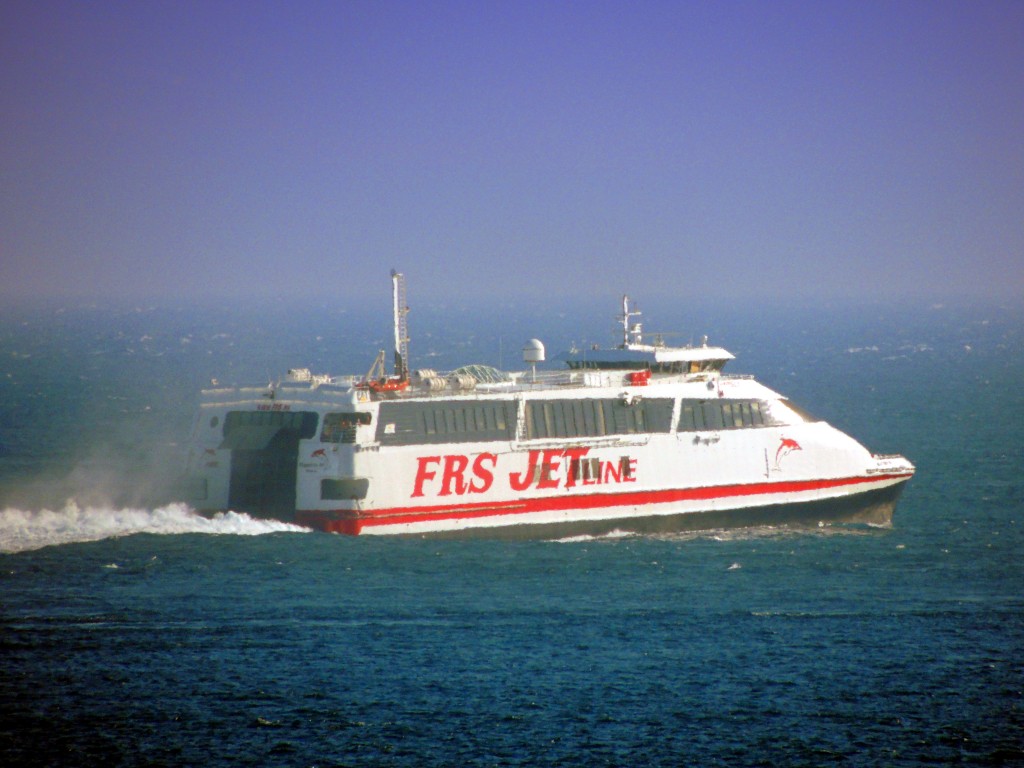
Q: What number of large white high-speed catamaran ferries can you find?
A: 1